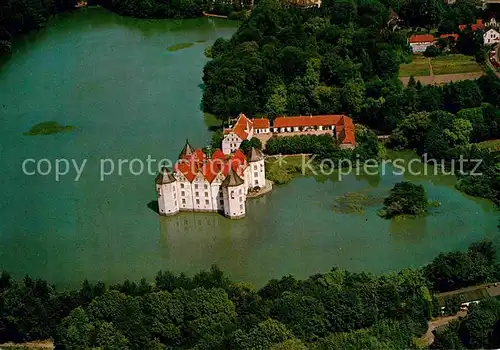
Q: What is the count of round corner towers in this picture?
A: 4